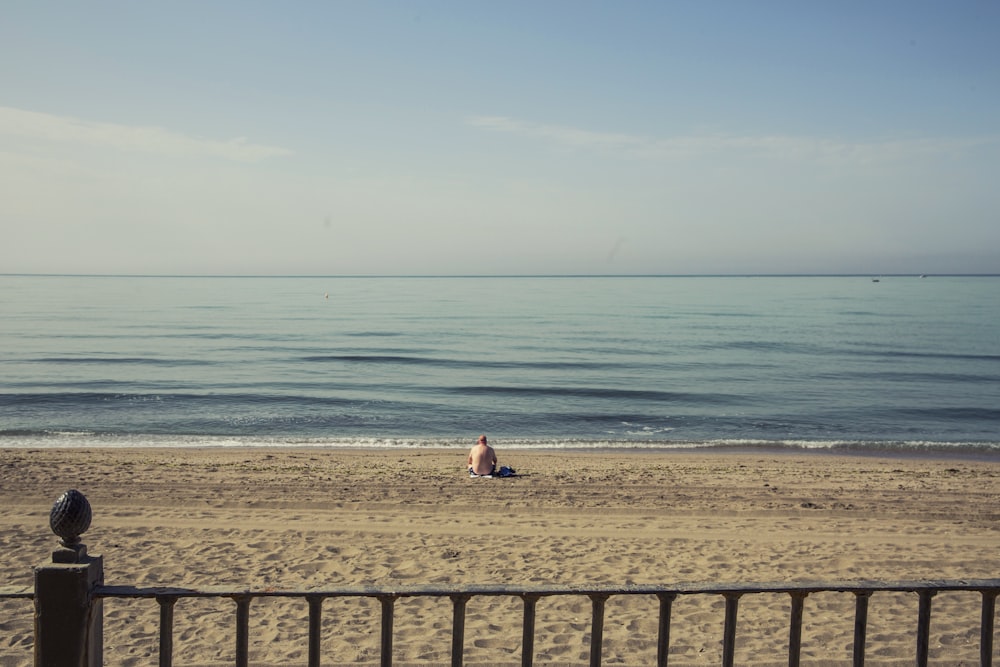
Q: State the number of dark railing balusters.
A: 13